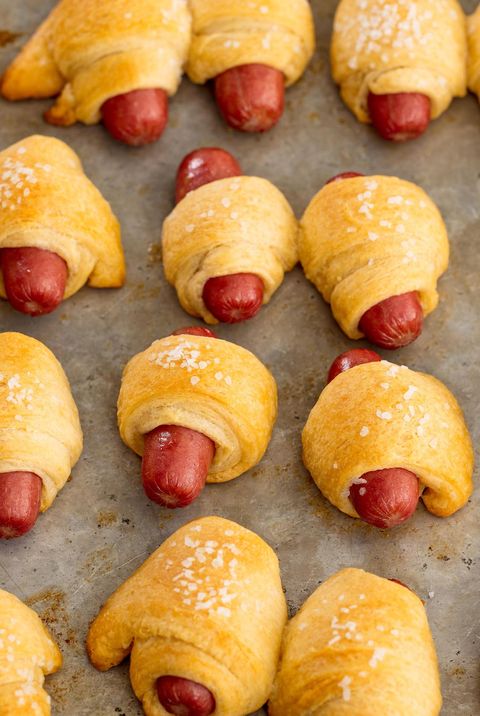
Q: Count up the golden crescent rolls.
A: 13